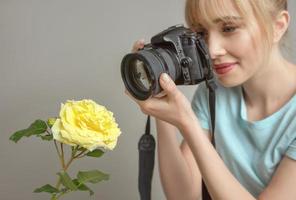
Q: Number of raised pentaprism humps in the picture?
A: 1